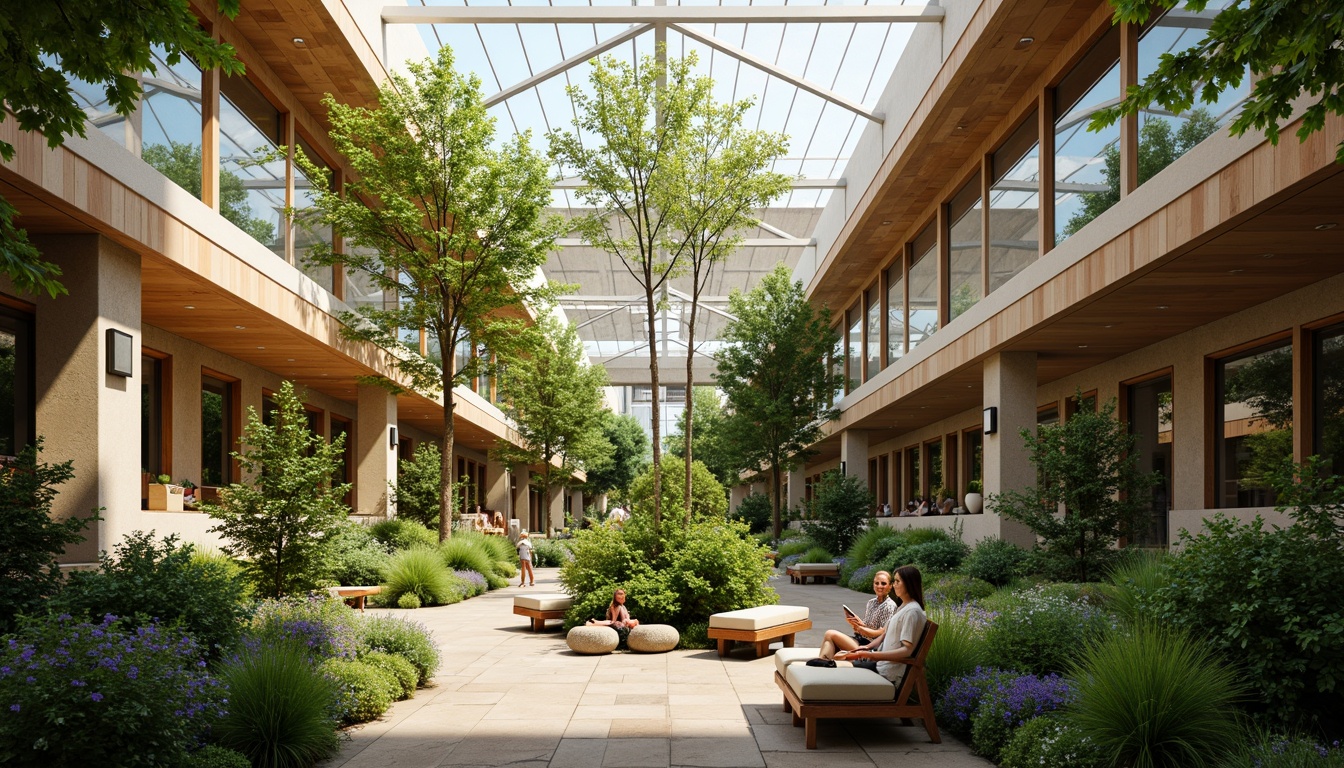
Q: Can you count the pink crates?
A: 0